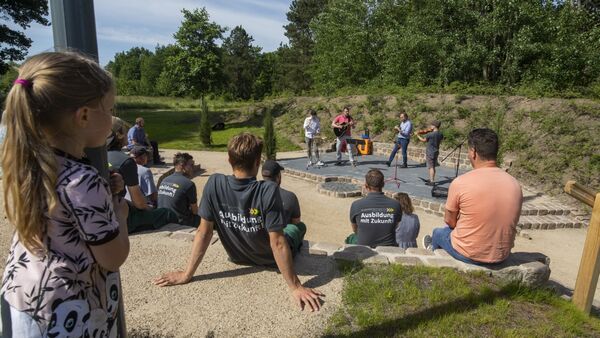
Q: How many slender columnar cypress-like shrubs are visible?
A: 2